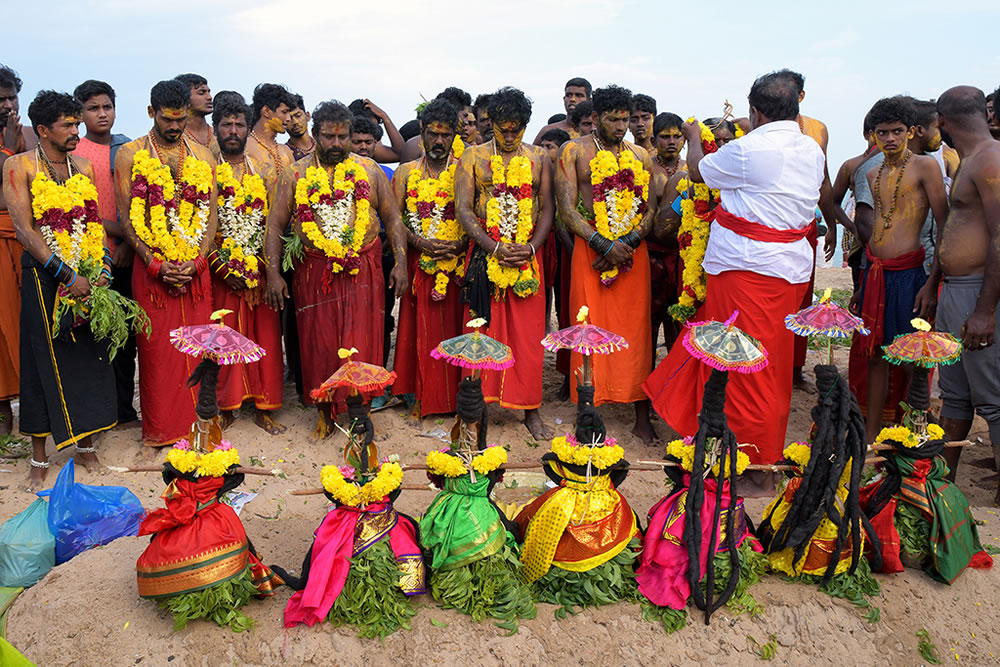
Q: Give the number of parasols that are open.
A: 7